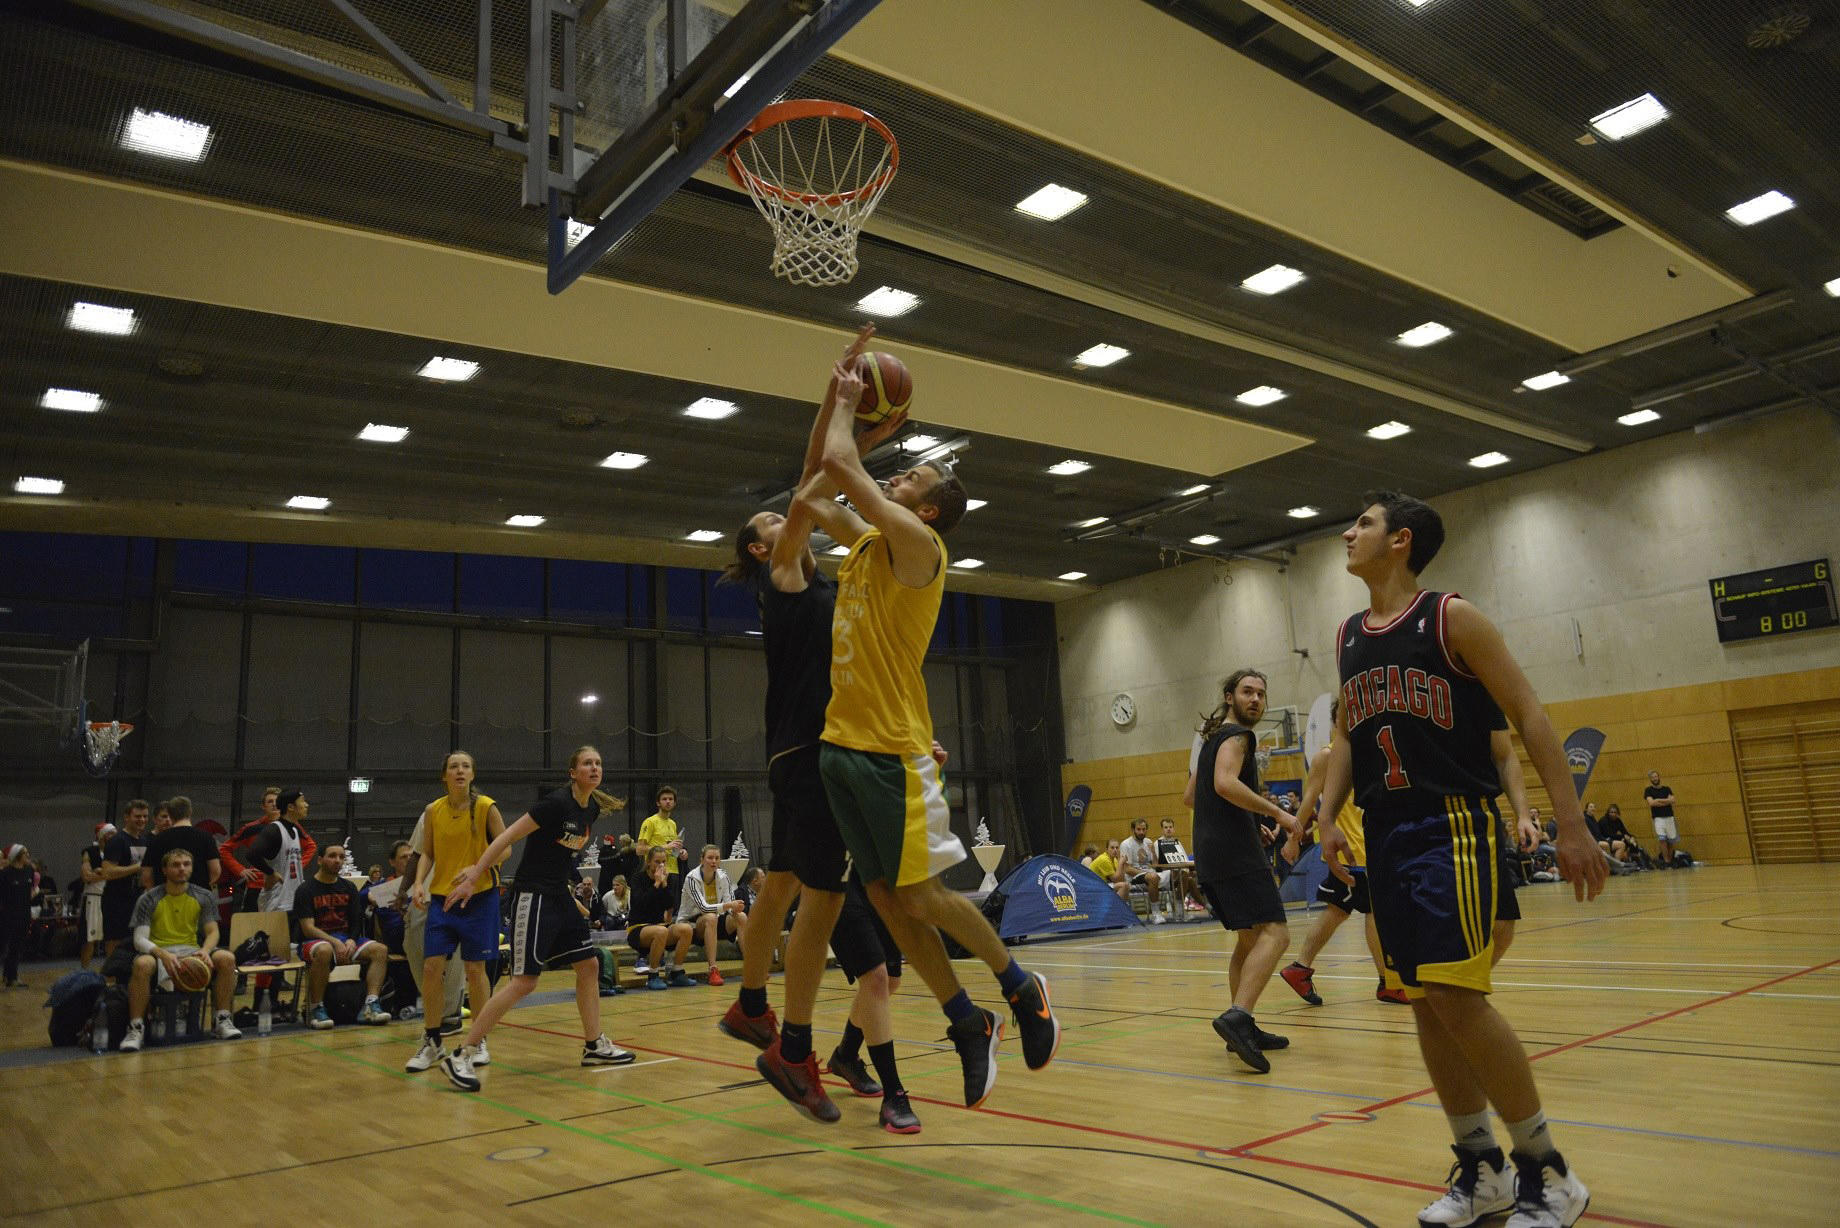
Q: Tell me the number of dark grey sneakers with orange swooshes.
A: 2